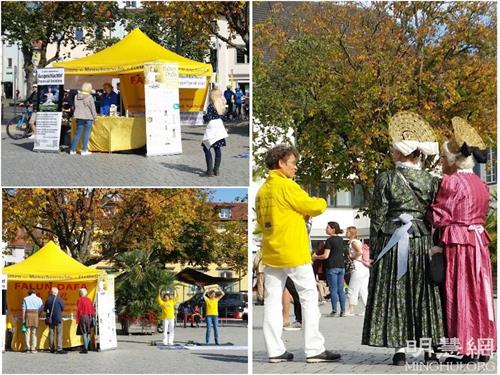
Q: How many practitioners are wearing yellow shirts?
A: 3